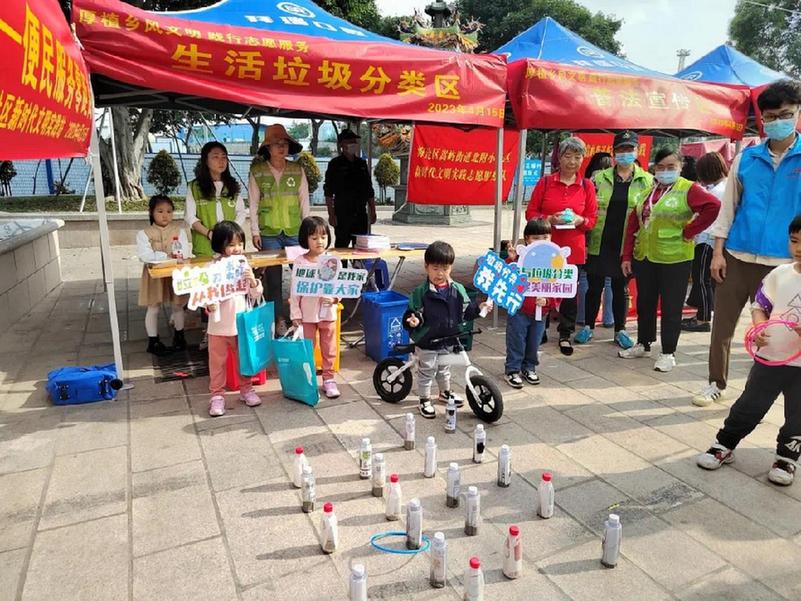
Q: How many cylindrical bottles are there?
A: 14